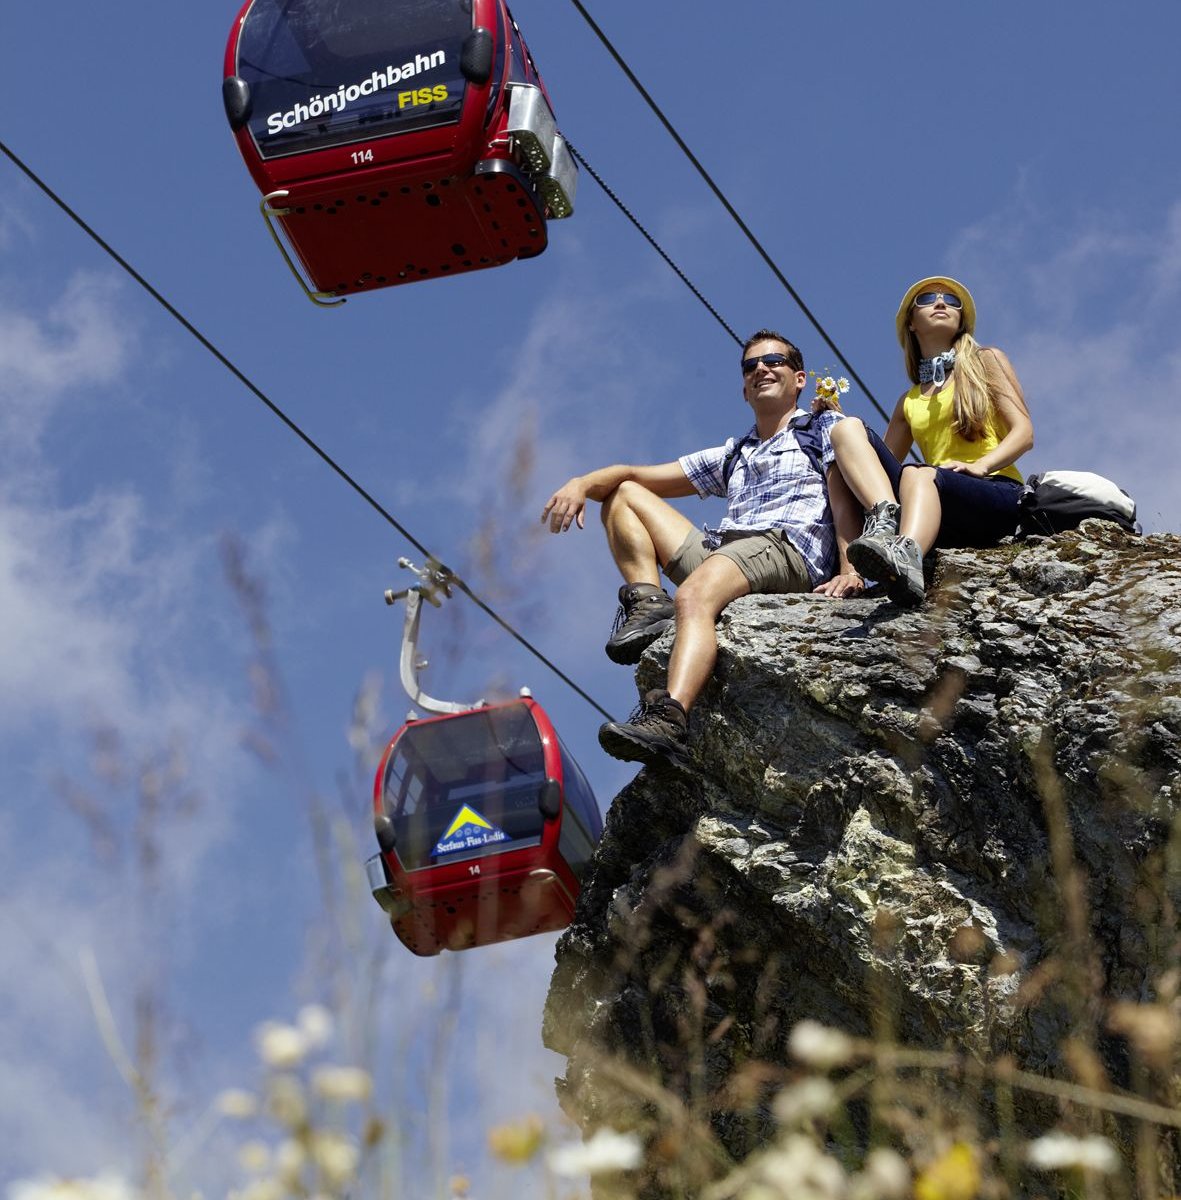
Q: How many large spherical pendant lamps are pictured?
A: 0